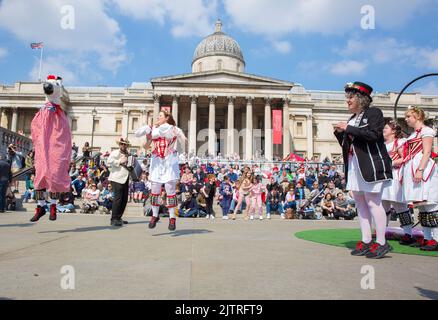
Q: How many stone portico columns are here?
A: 8